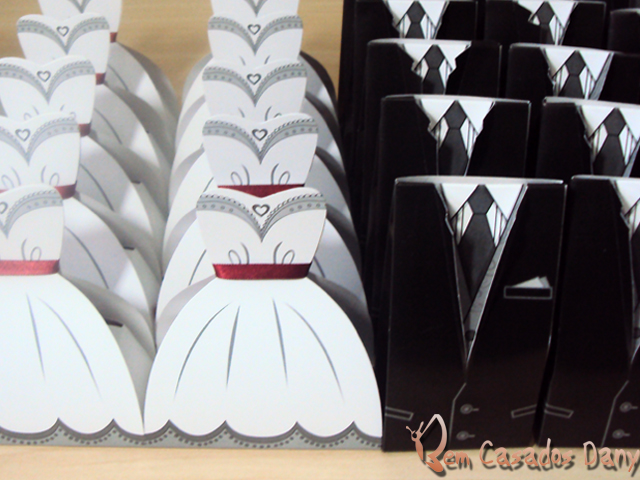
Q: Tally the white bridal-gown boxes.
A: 10